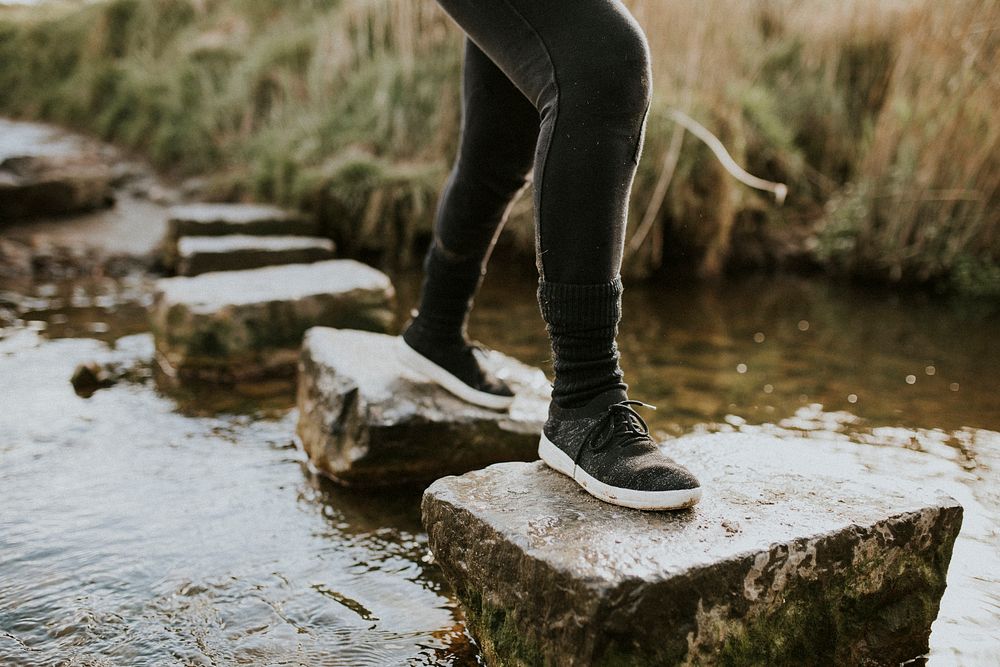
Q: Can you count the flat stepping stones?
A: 5